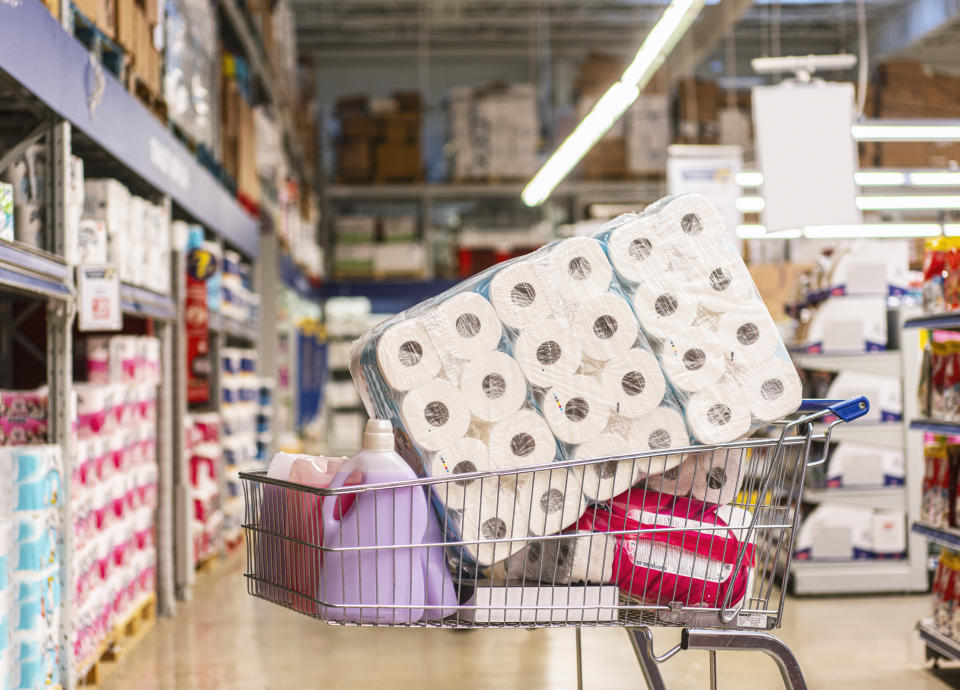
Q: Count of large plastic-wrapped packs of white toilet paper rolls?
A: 3